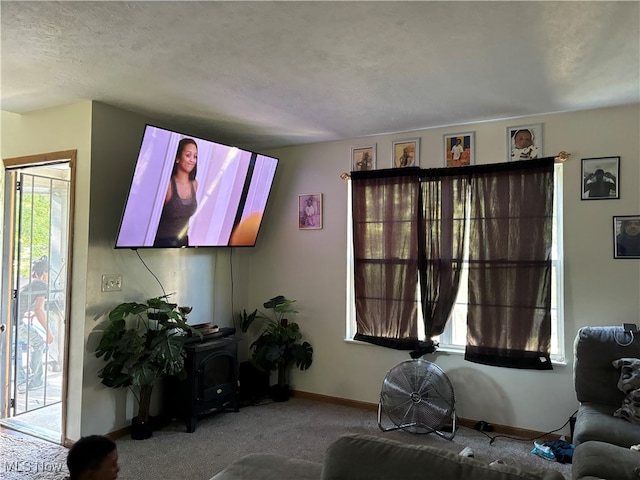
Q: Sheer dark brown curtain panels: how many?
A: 3